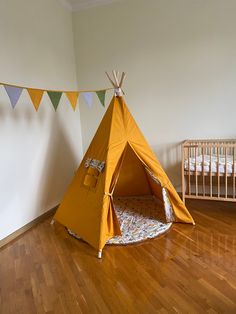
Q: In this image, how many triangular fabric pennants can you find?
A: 6